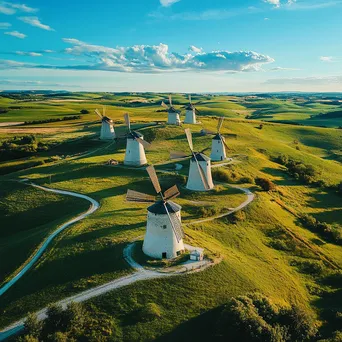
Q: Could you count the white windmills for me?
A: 7